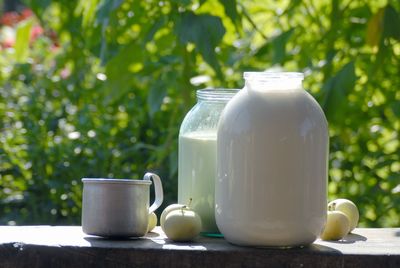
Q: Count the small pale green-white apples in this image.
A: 5